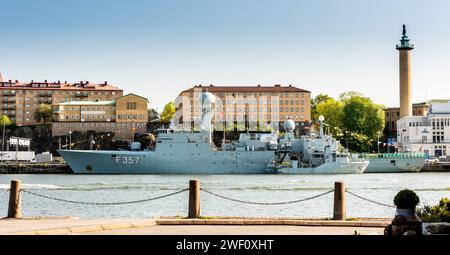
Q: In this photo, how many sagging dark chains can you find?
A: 3